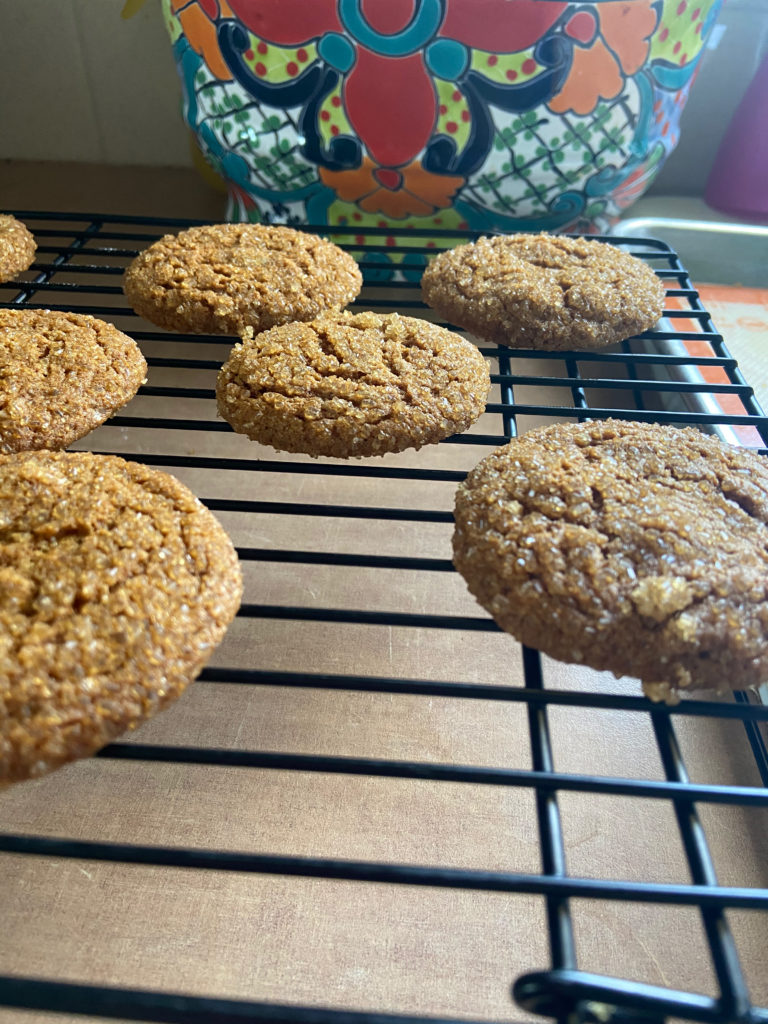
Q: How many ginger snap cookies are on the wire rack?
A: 7